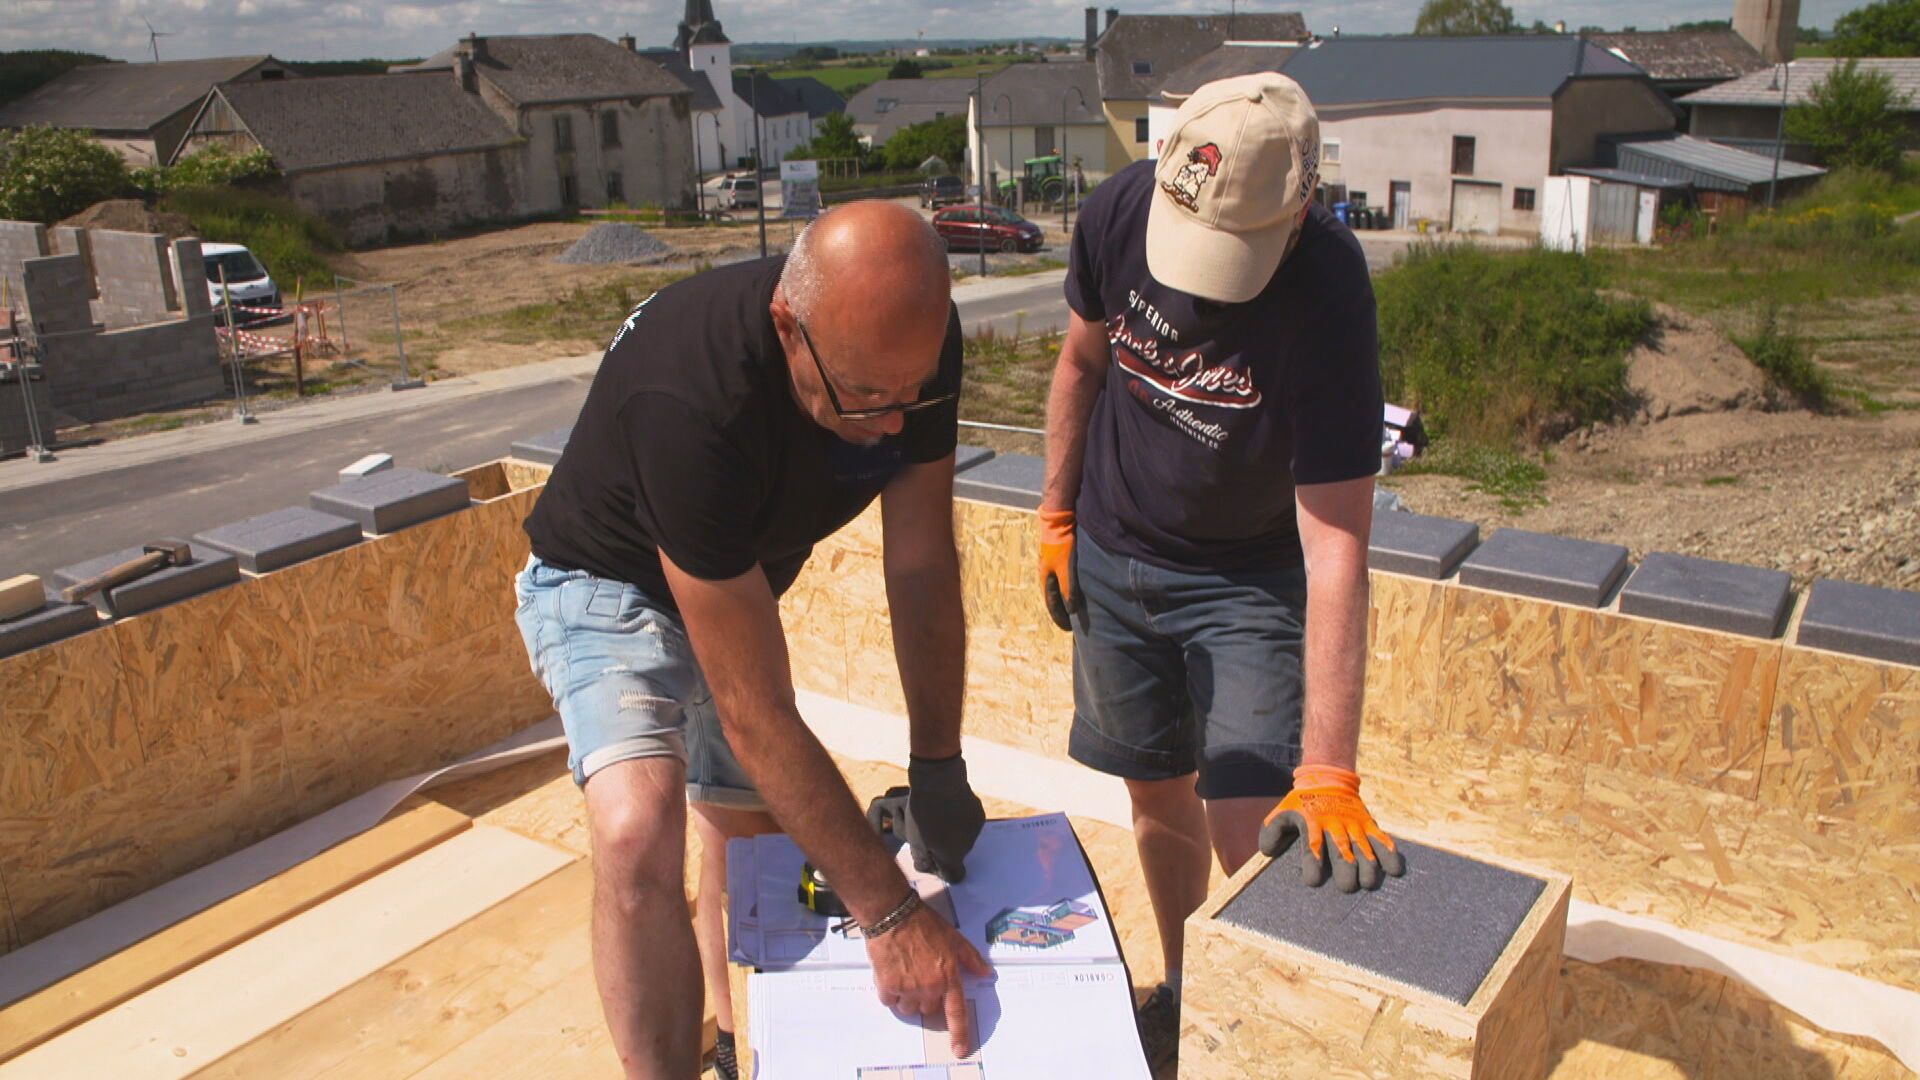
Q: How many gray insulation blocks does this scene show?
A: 12